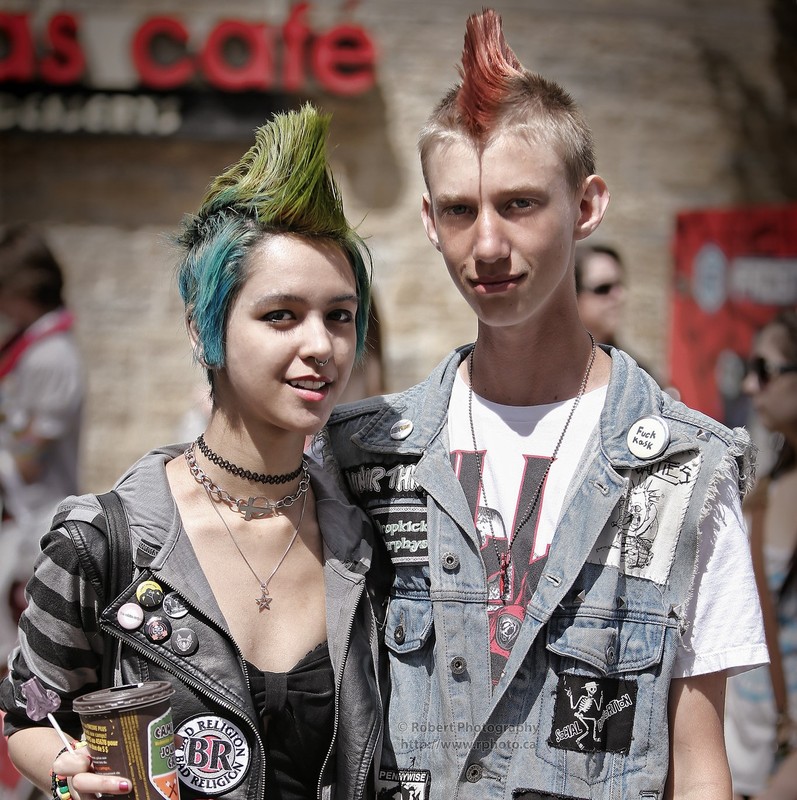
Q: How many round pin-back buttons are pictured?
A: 7